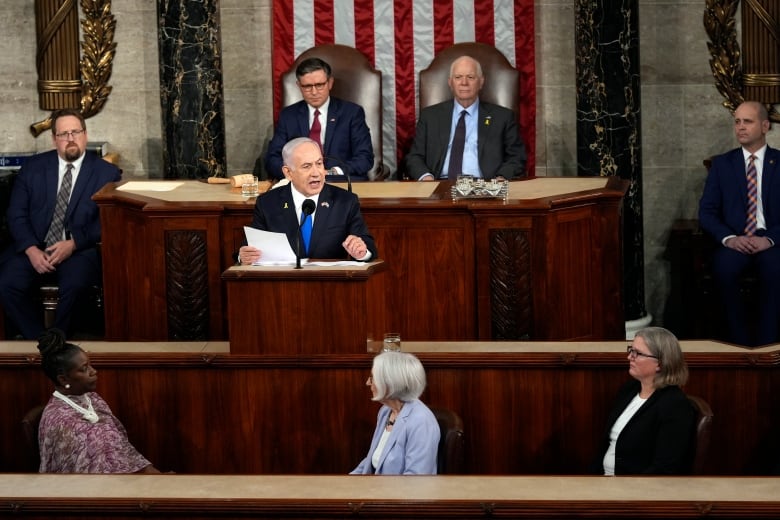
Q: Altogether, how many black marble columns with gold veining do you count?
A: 2